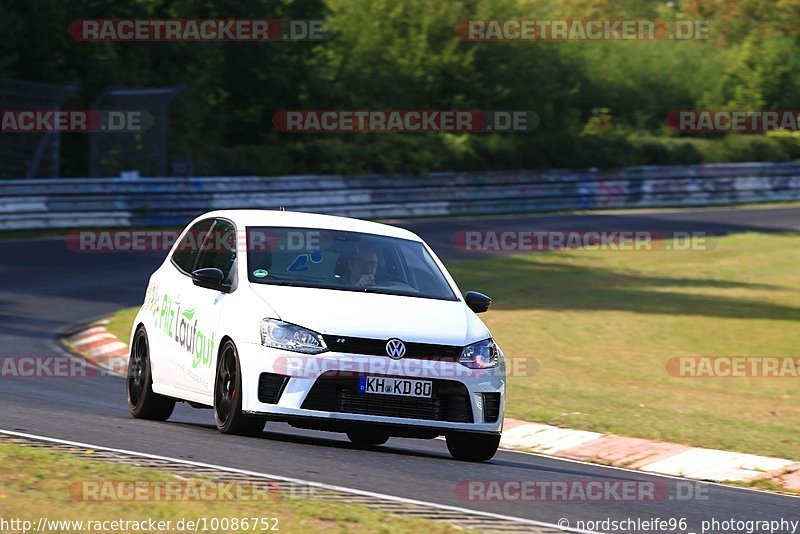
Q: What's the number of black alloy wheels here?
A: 2